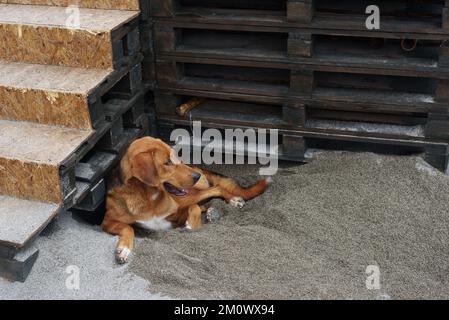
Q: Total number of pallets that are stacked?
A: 5